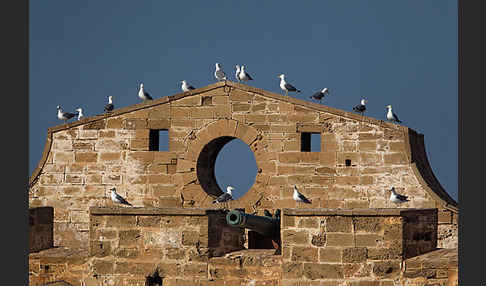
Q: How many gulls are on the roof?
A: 12